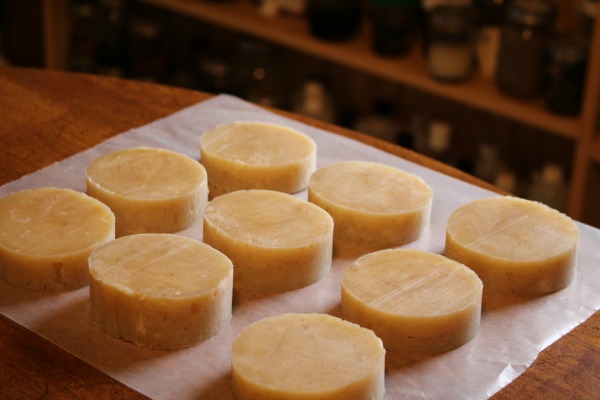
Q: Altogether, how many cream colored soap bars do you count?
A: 9